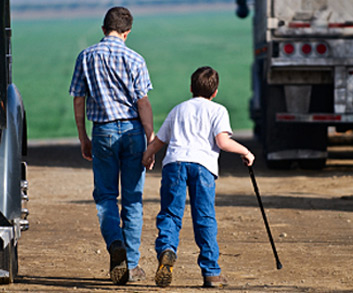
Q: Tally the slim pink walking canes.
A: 0